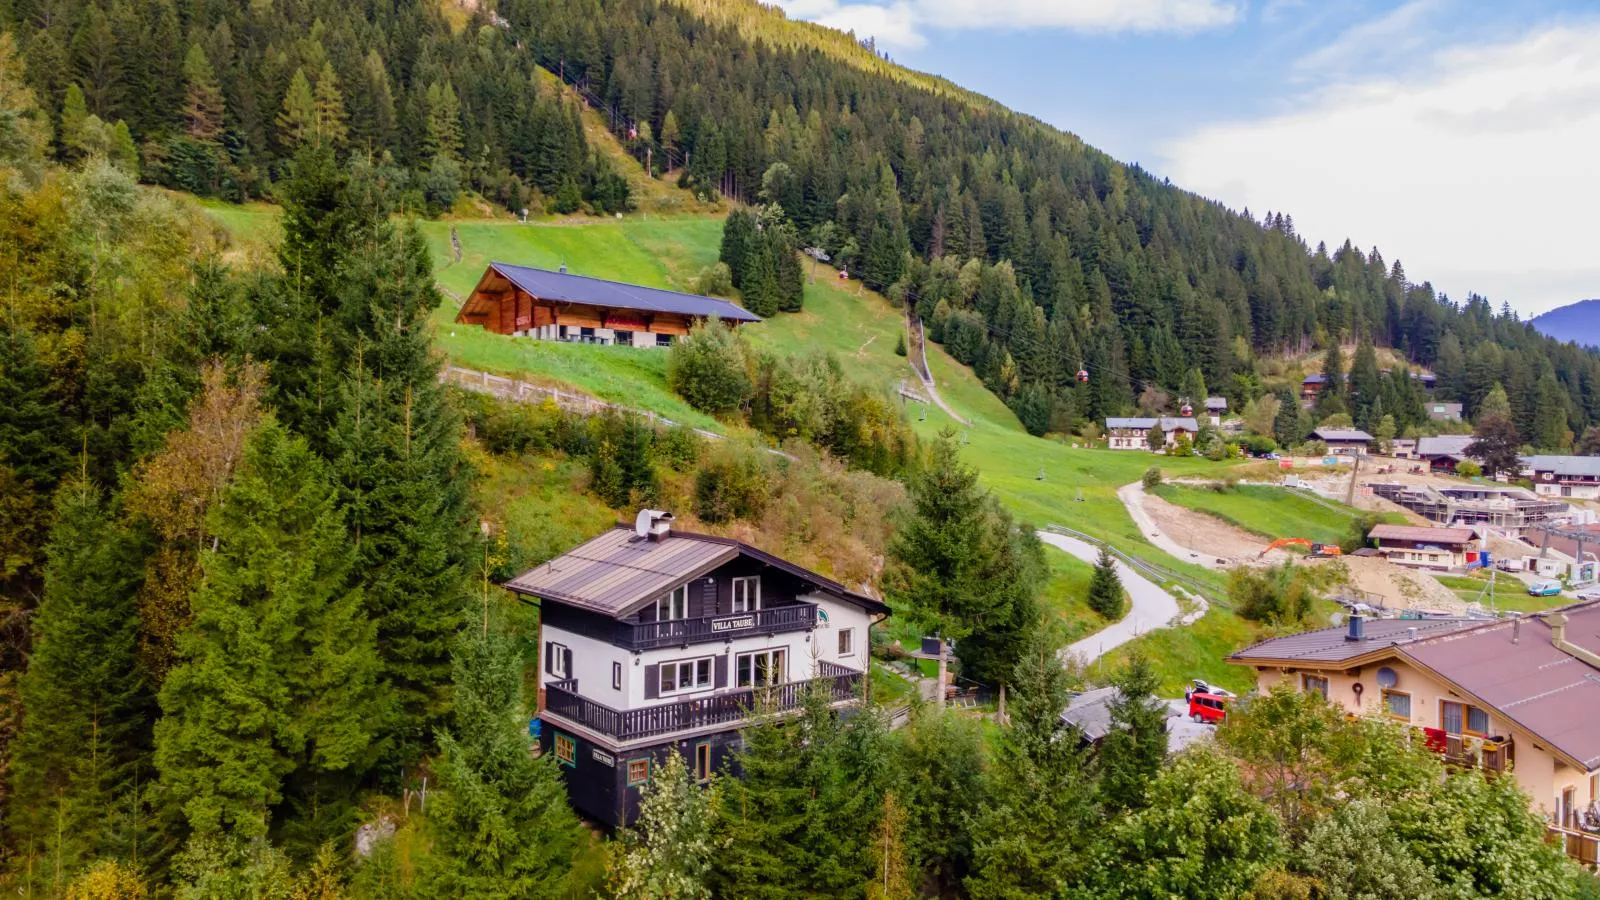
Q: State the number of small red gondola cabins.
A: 4